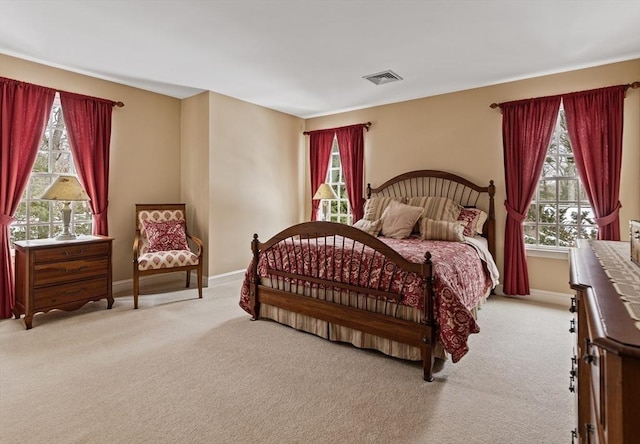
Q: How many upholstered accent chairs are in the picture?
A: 1